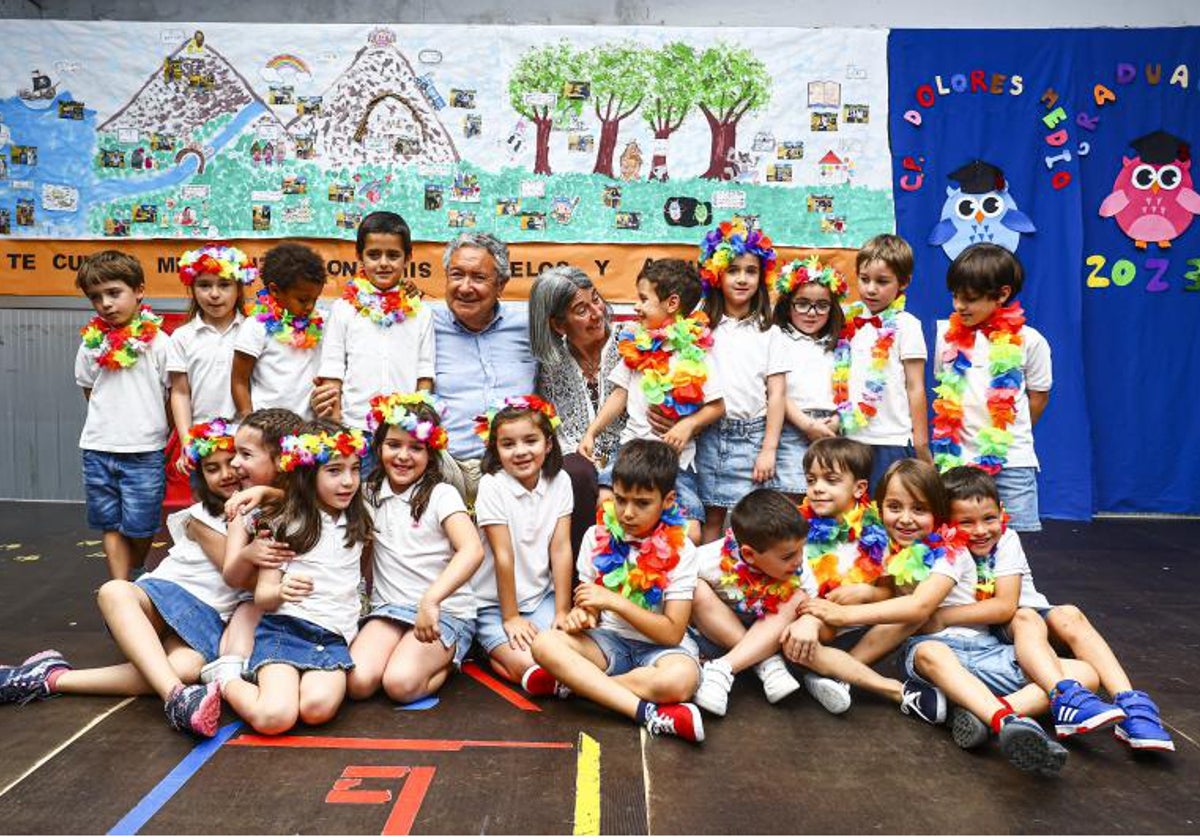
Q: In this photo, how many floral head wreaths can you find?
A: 7